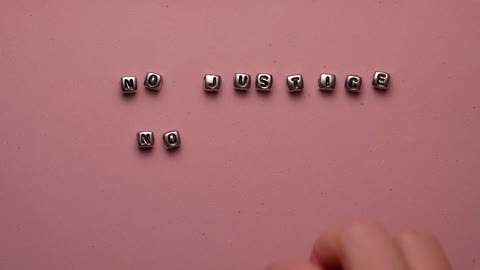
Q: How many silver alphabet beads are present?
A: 11